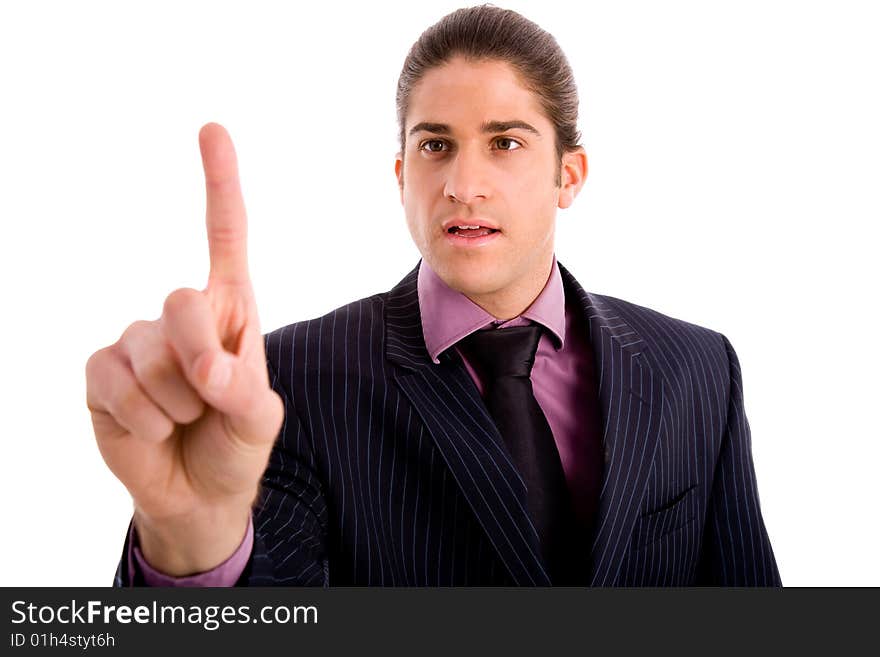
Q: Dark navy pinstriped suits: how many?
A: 1